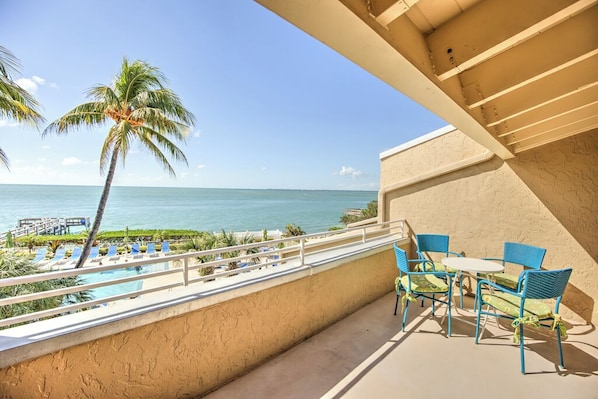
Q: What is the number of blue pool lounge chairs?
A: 8